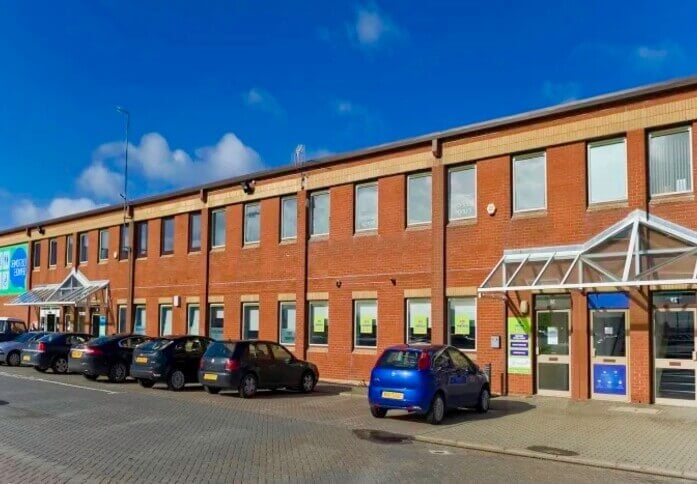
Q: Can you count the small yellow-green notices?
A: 4